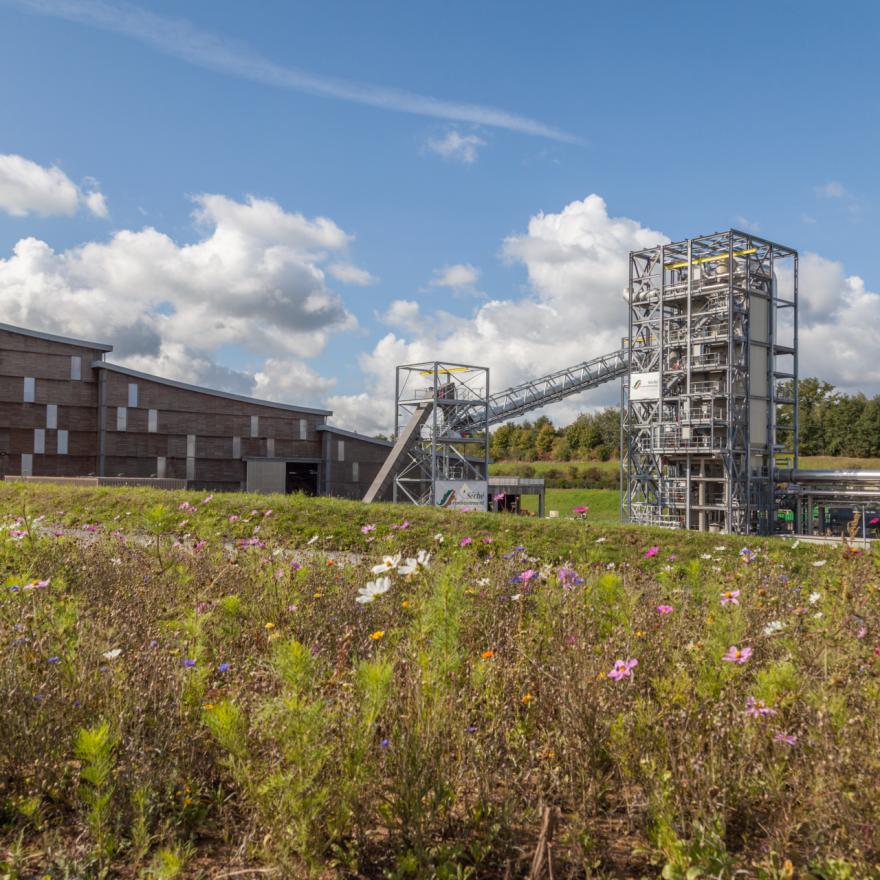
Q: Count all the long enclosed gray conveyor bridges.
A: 1